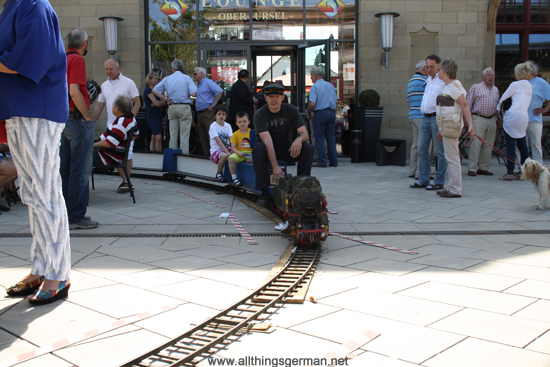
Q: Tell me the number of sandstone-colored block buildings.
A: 1